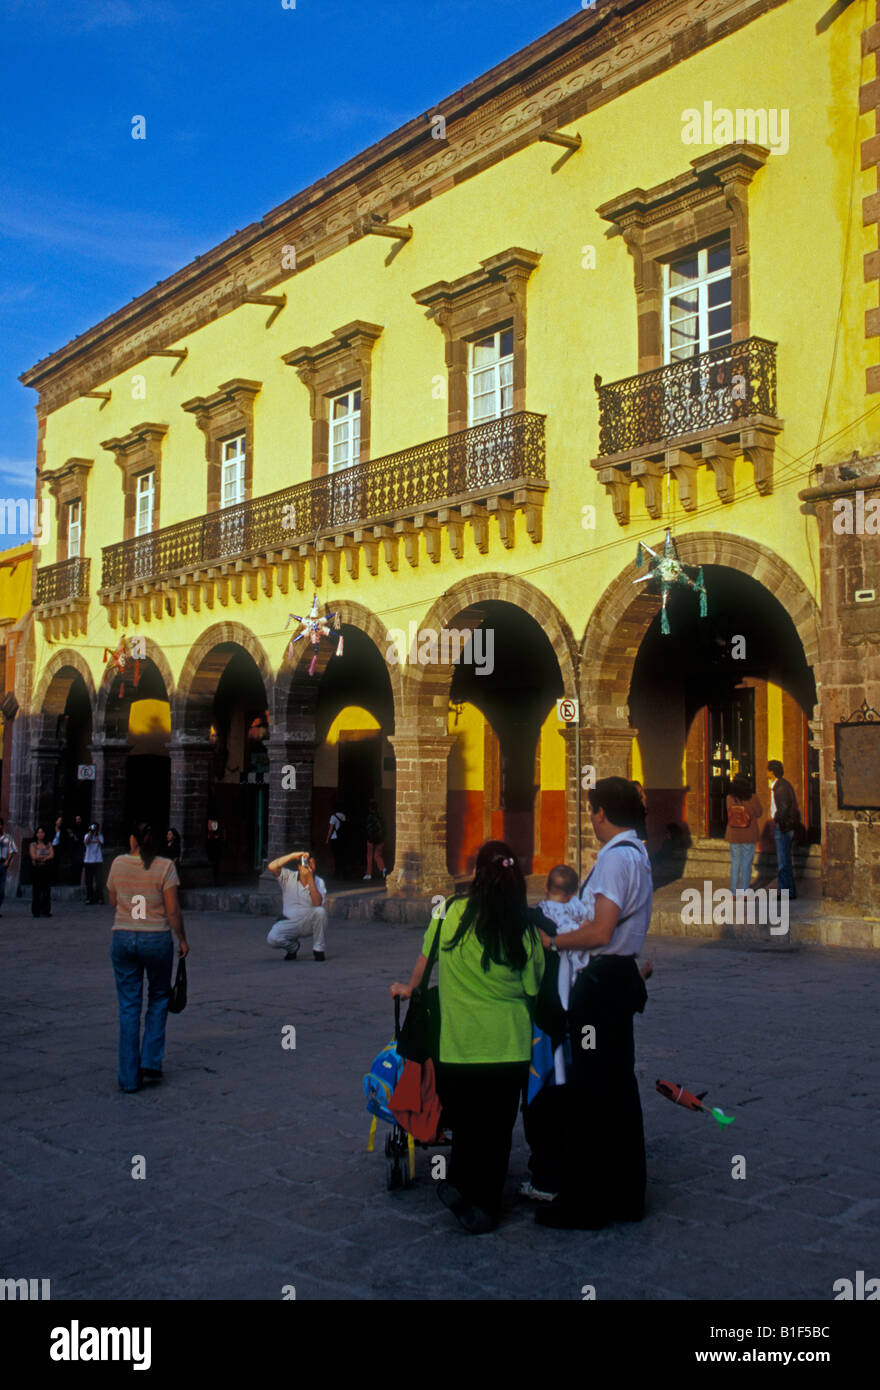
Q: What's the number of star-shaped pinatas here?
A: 3